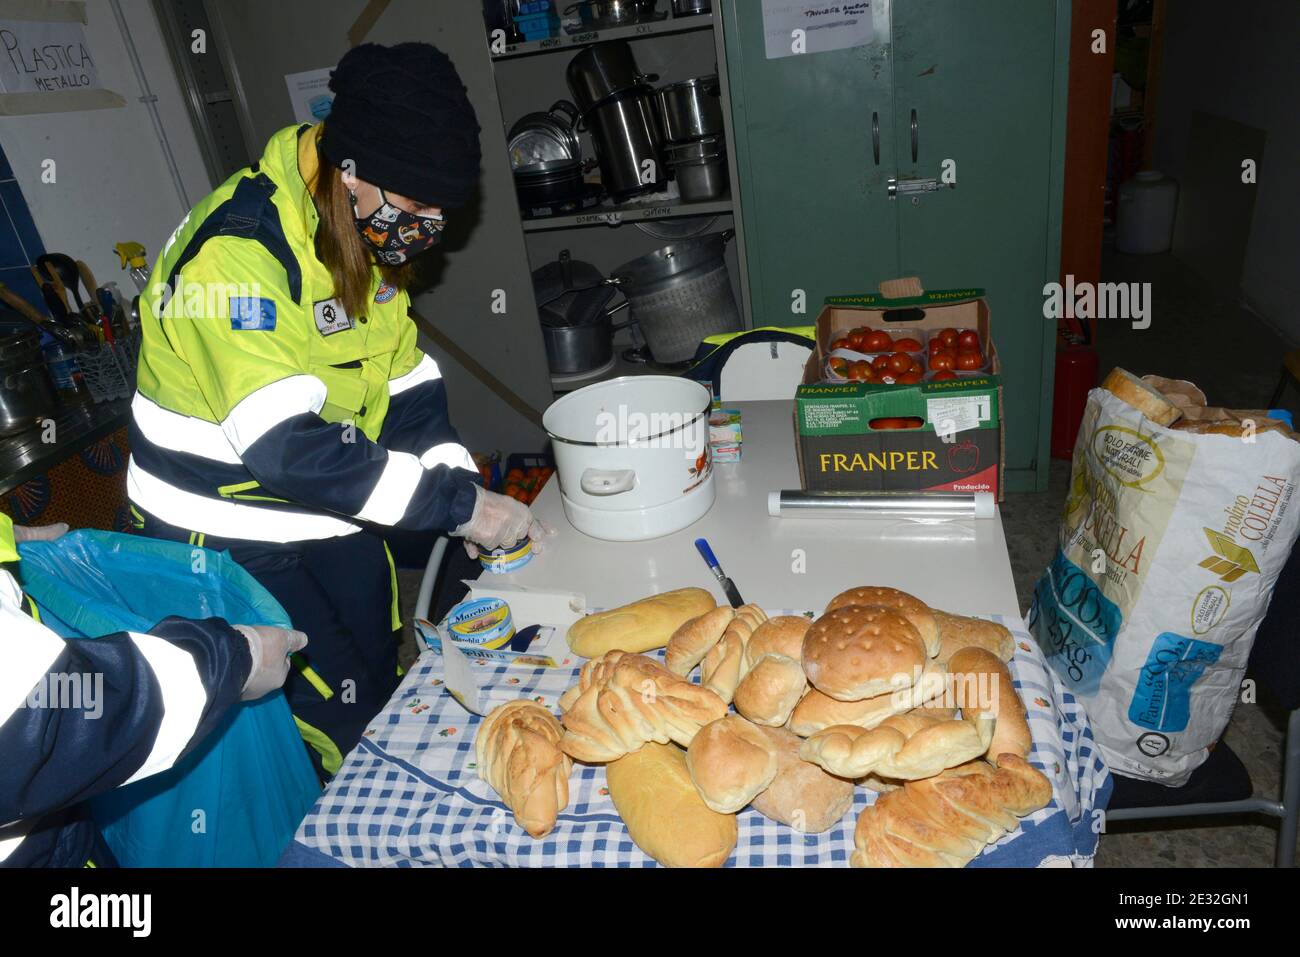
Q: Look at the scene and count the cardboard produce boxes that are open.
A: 1